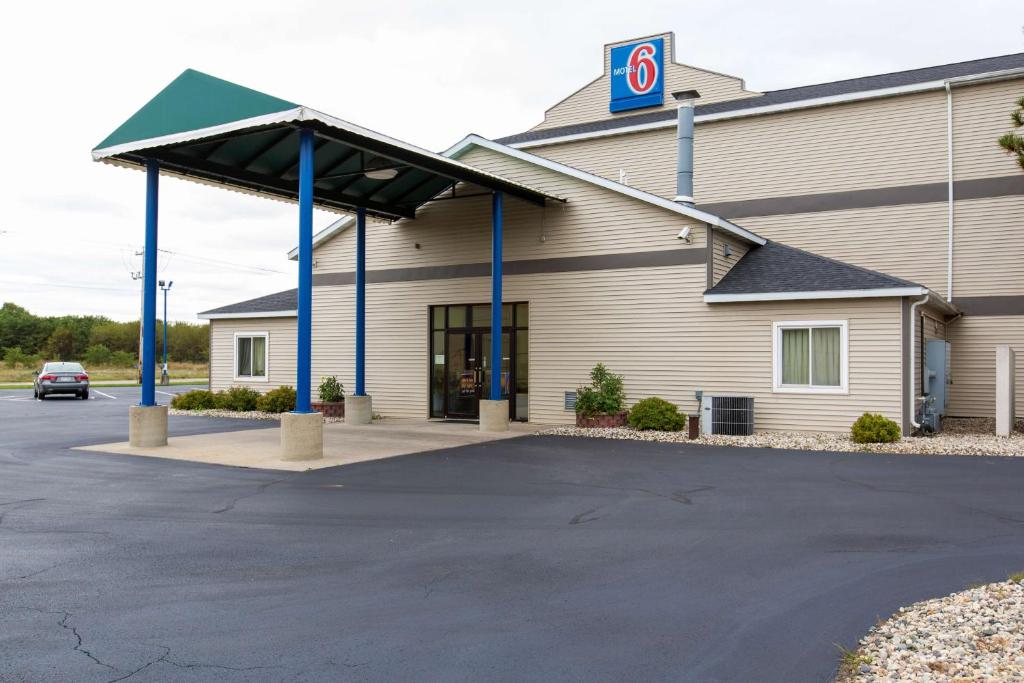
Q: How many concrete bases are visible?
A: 4